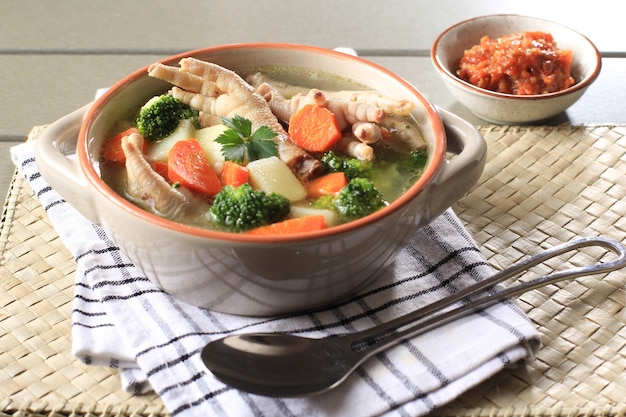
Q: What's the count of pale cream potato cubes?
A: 4